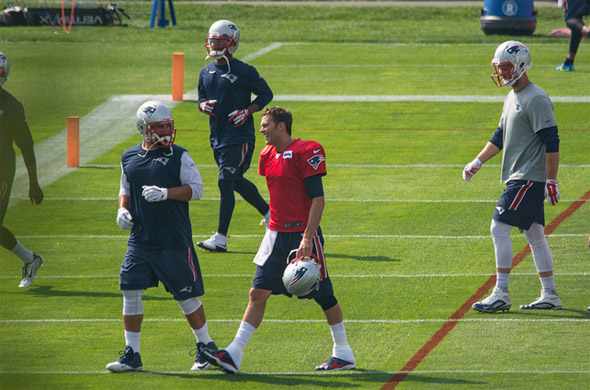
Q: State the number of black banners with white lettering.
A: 1